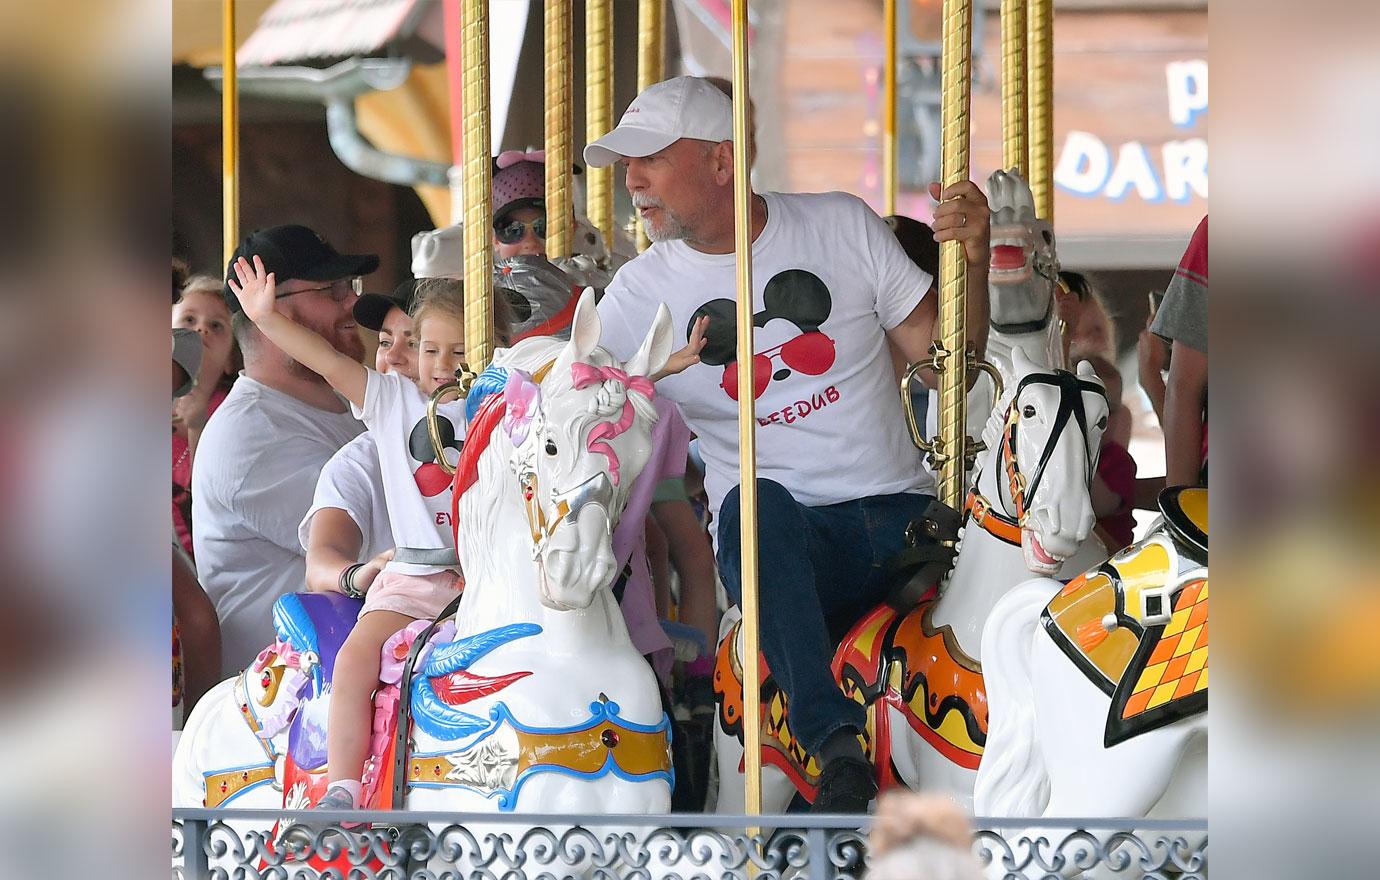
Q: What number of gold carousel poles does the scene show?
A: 10